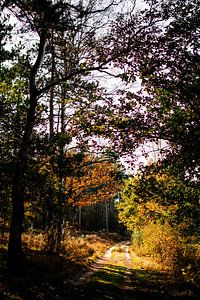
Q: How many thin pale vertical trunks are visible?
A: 2